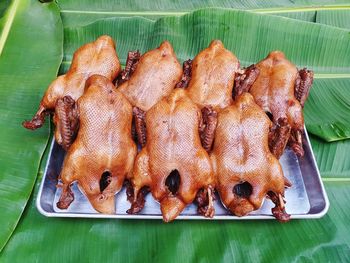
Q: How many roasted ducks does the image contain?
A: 7